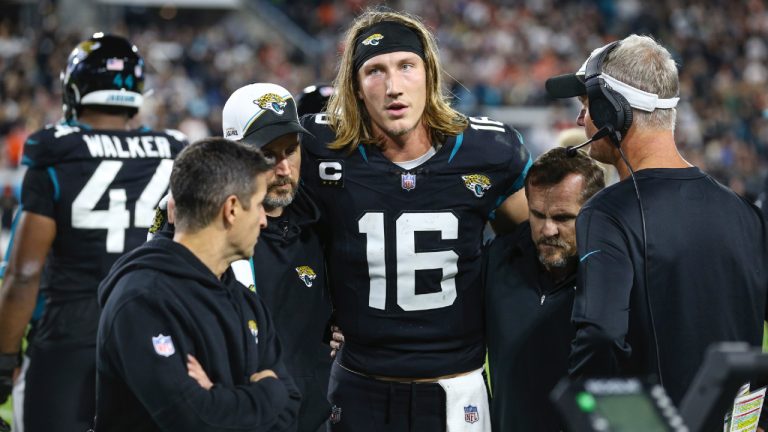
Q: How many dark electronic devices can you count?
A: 2